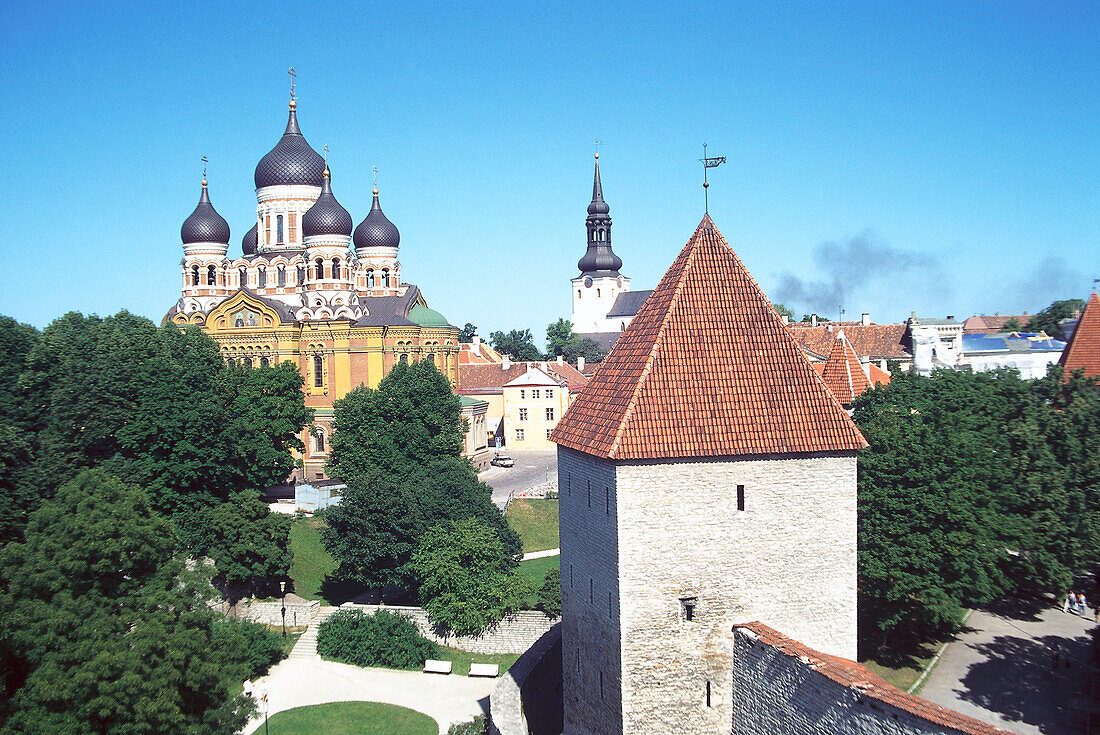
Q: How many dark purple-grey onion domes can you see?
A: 5